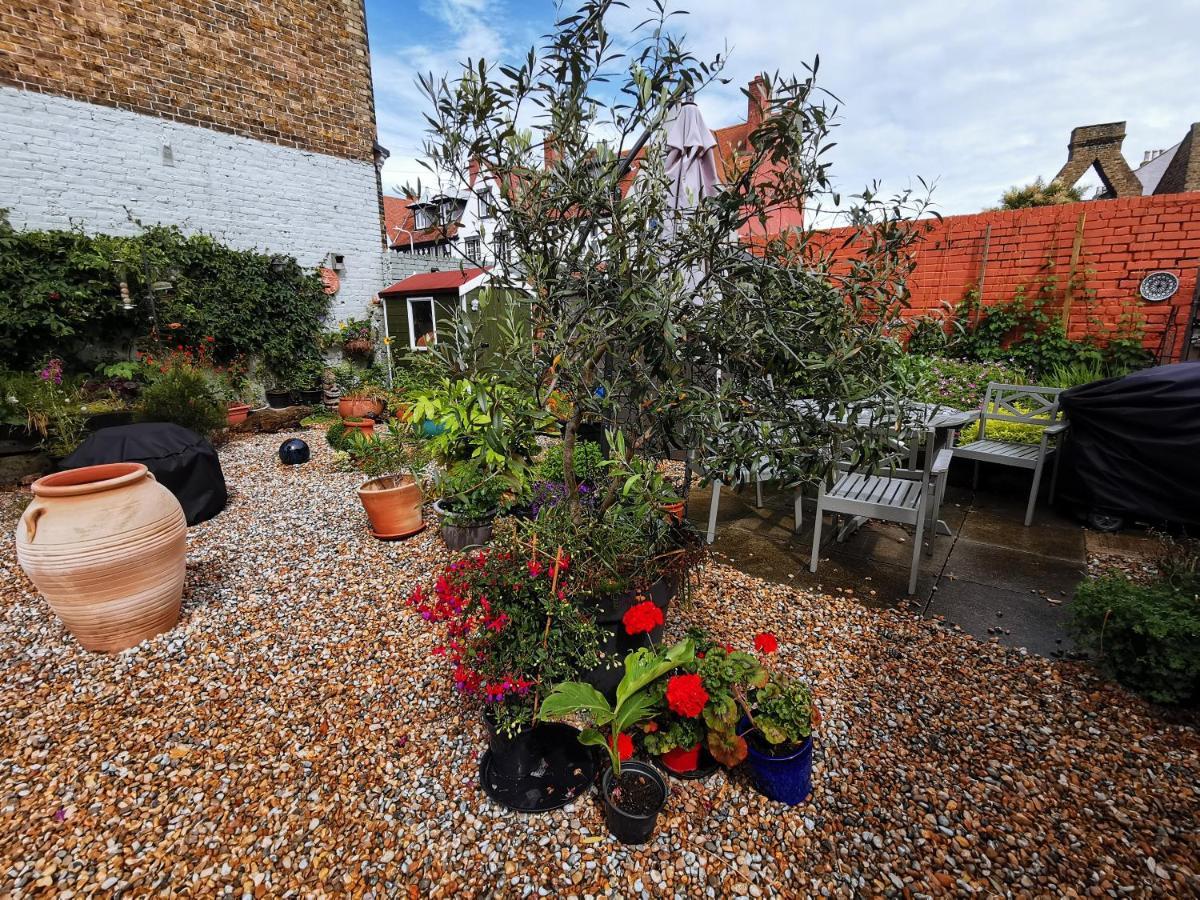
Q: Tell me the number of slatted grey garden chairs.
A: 3